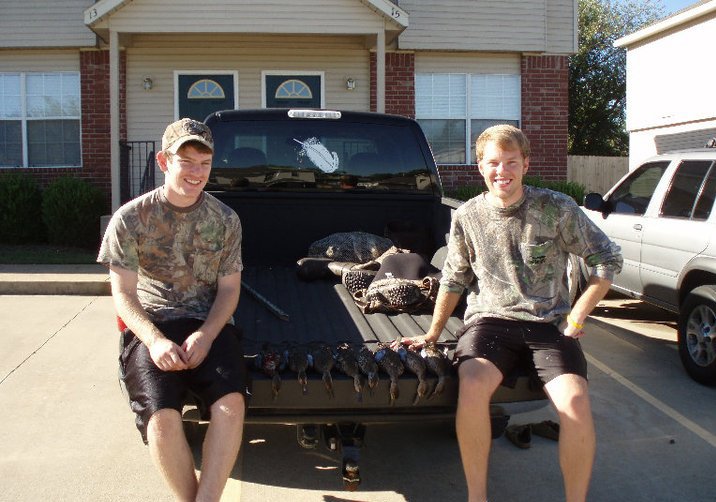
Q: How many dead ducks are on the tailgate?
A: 8